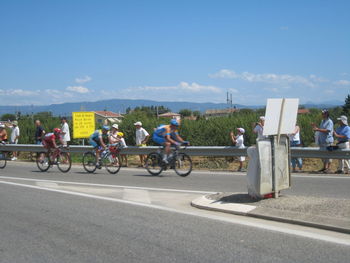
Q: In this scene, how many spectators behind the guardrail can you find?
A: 11